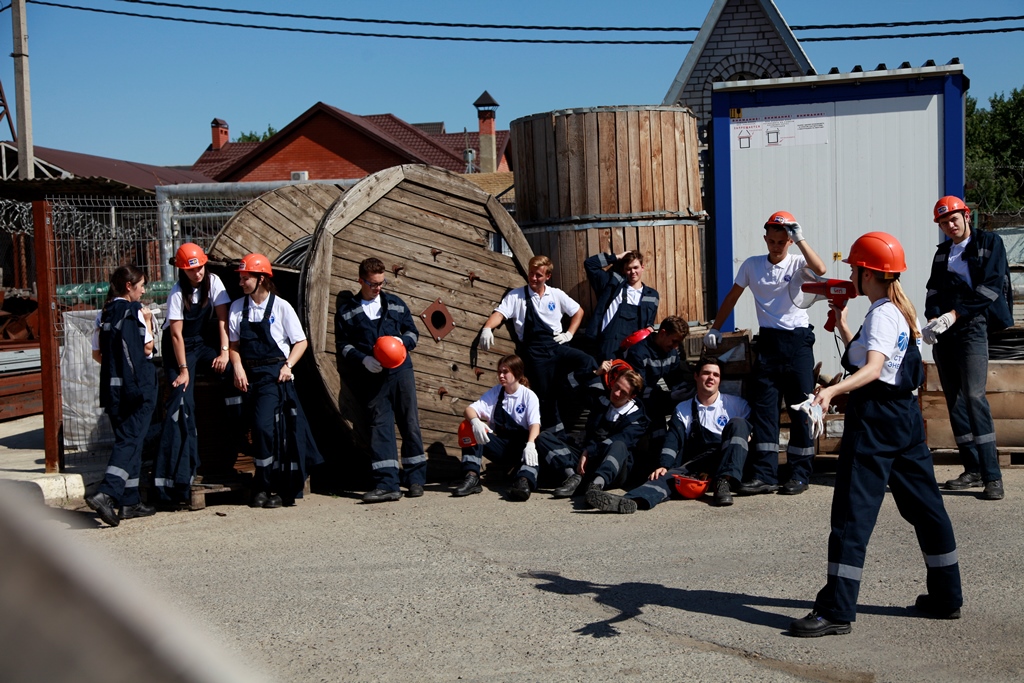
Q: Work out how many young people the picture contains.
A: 13